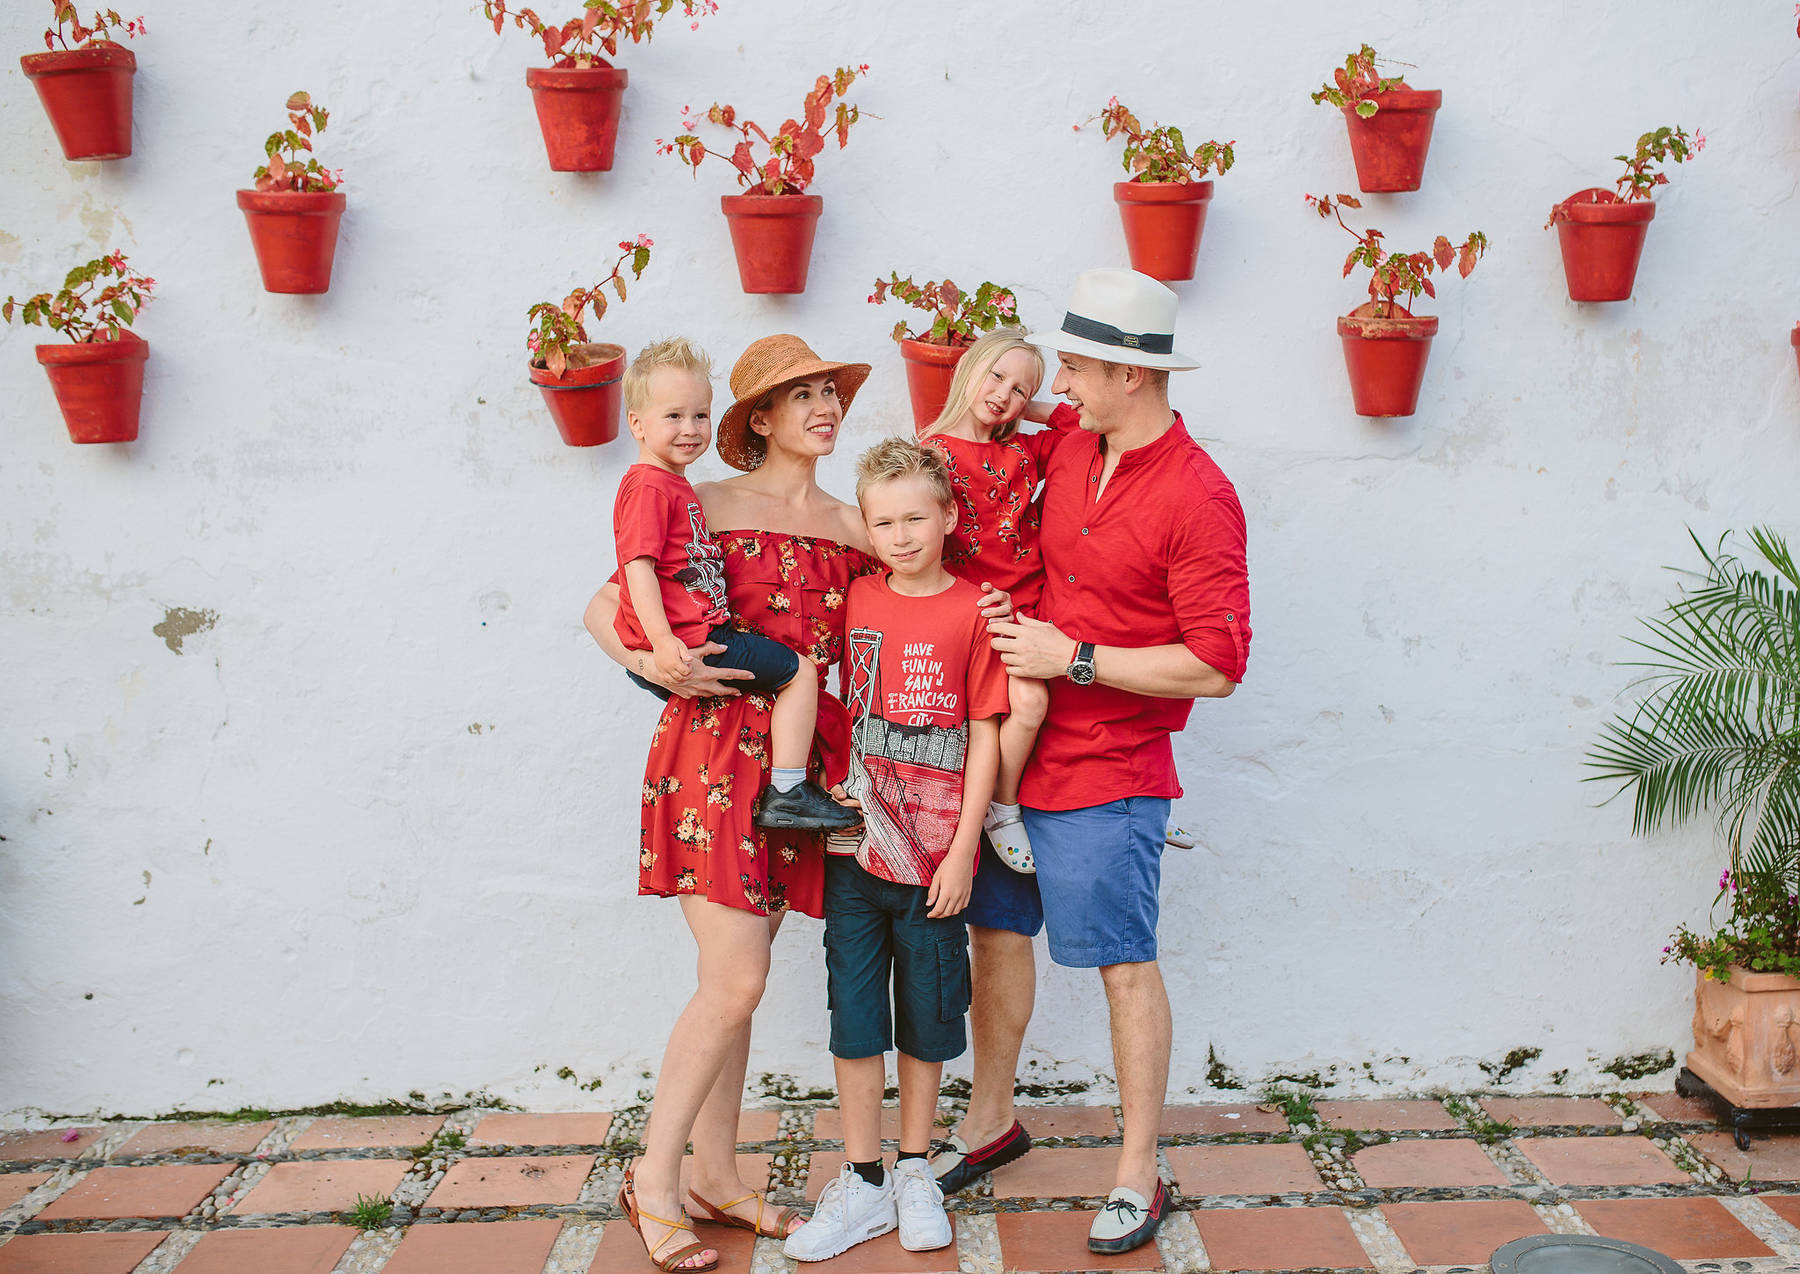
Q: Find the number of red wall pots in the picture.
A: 11